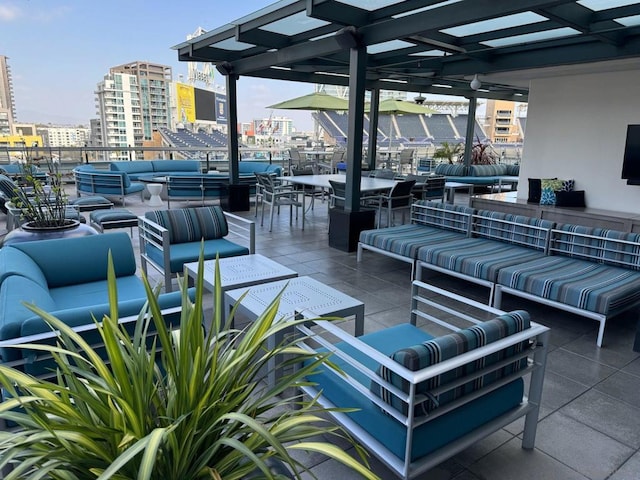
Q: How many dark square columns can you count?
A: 4